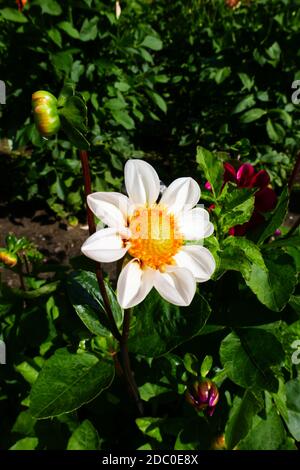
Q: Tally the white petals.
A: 8